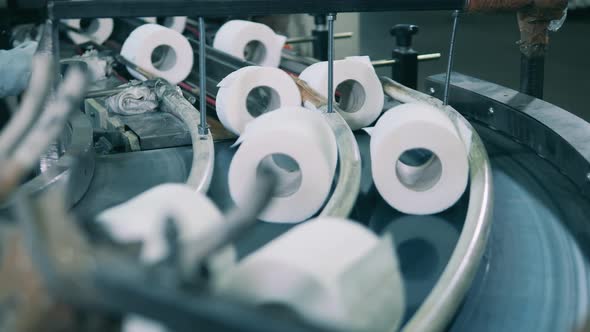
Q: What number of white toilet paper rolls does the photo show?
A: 10